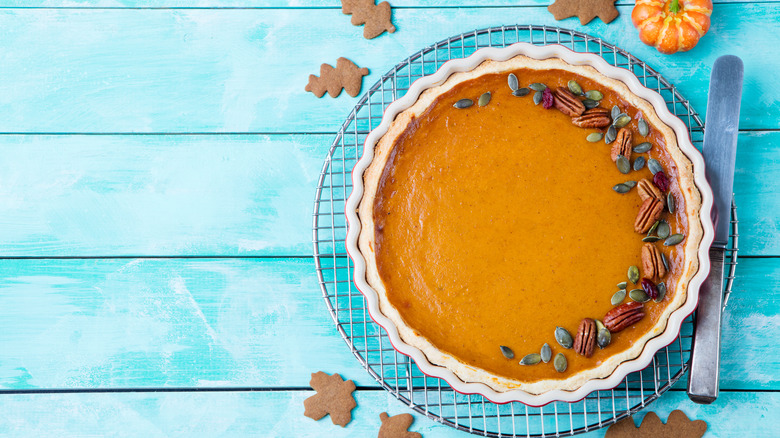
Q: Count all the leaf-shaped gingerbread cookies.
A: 6